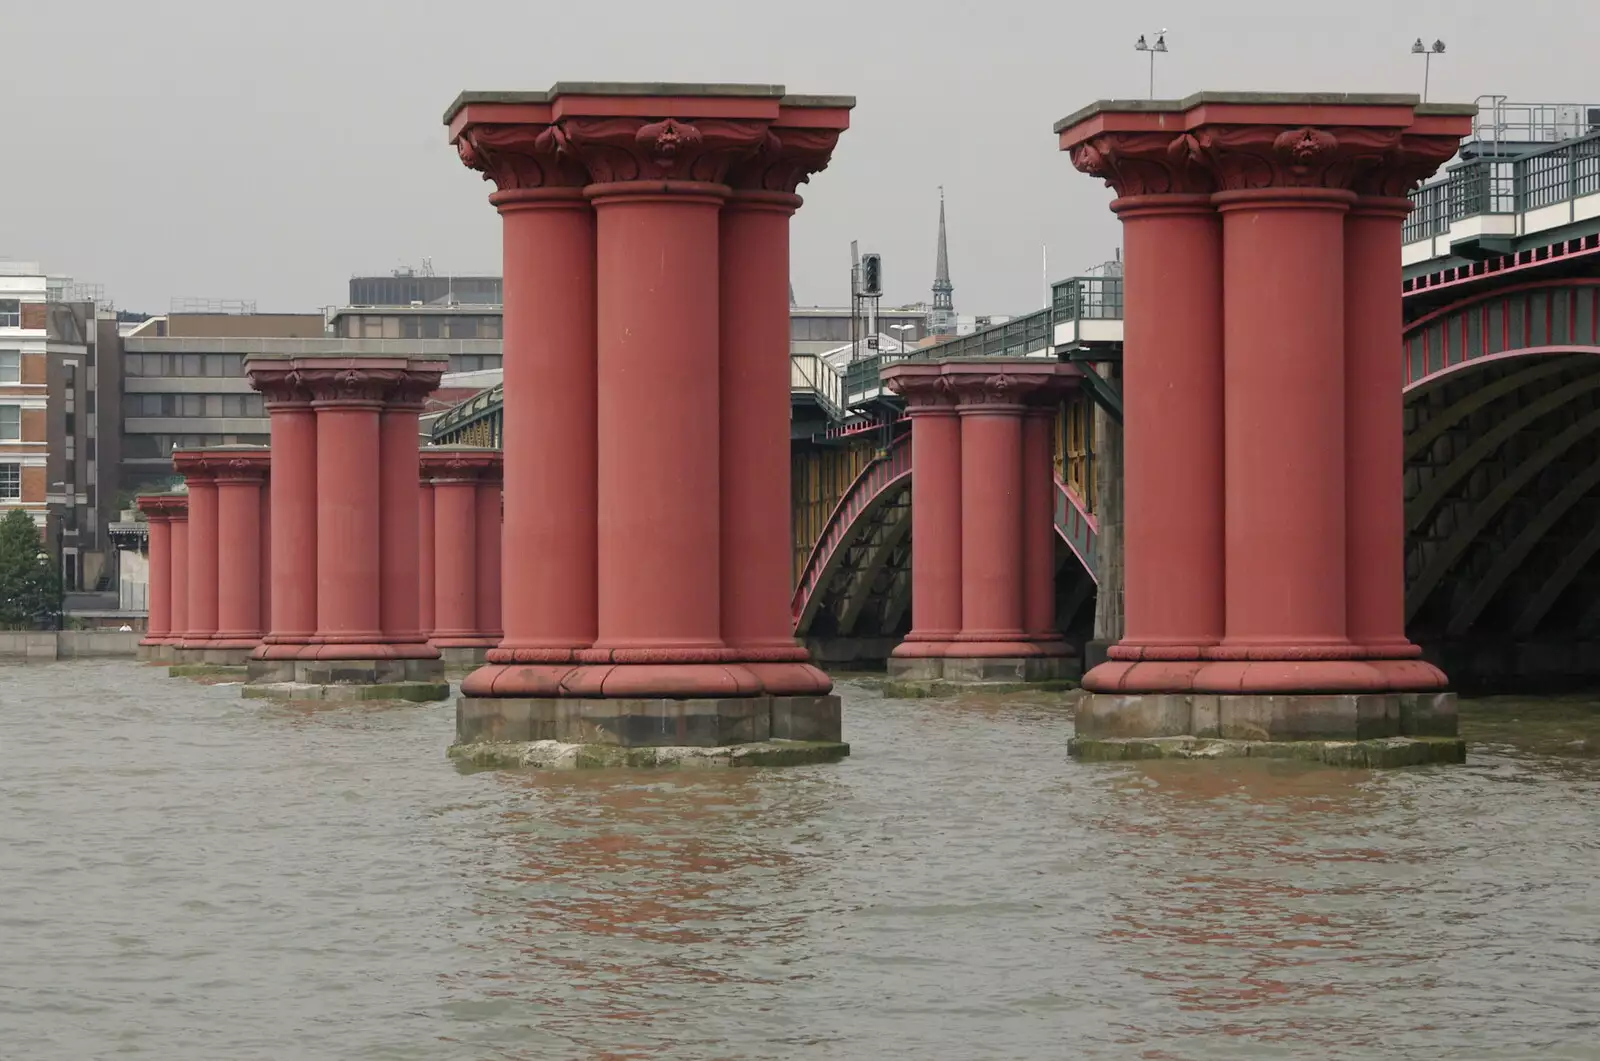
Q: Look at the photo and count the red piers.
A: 7